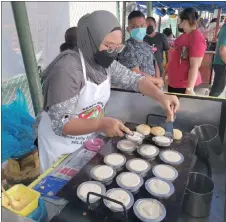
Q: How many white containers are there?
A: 14